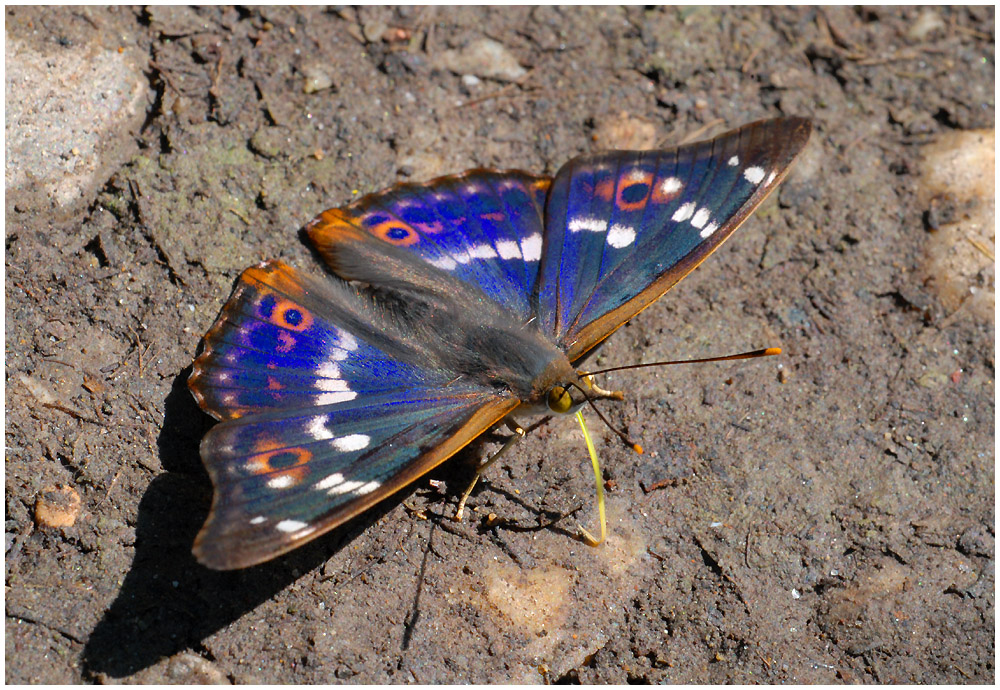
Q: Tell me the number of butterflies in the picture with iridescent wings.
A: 1